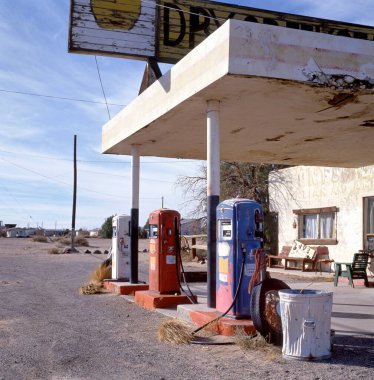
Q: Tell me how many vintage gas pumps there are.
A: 3